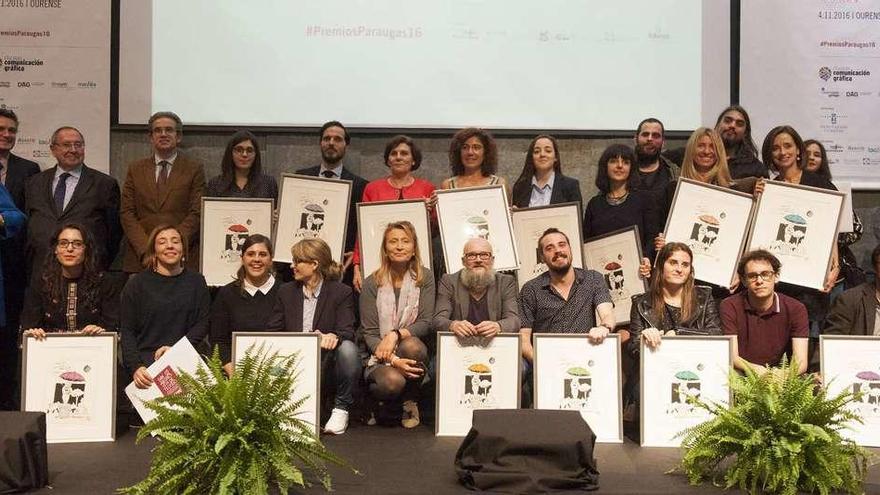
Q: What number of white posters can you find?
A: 14